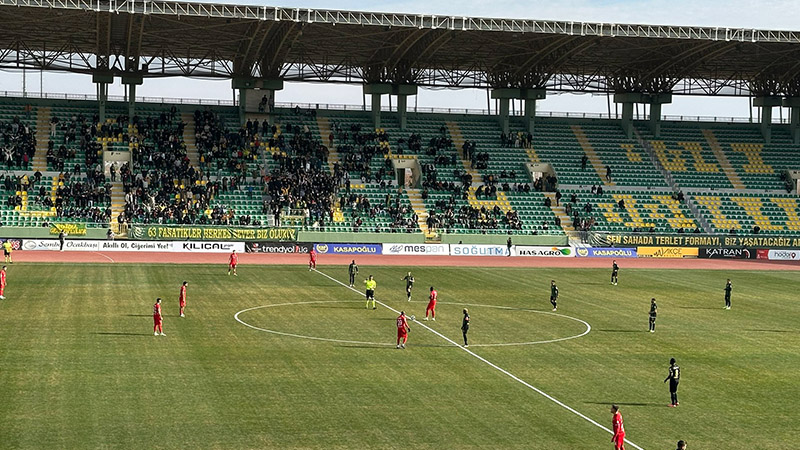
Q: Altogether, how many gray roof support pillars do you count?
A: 12